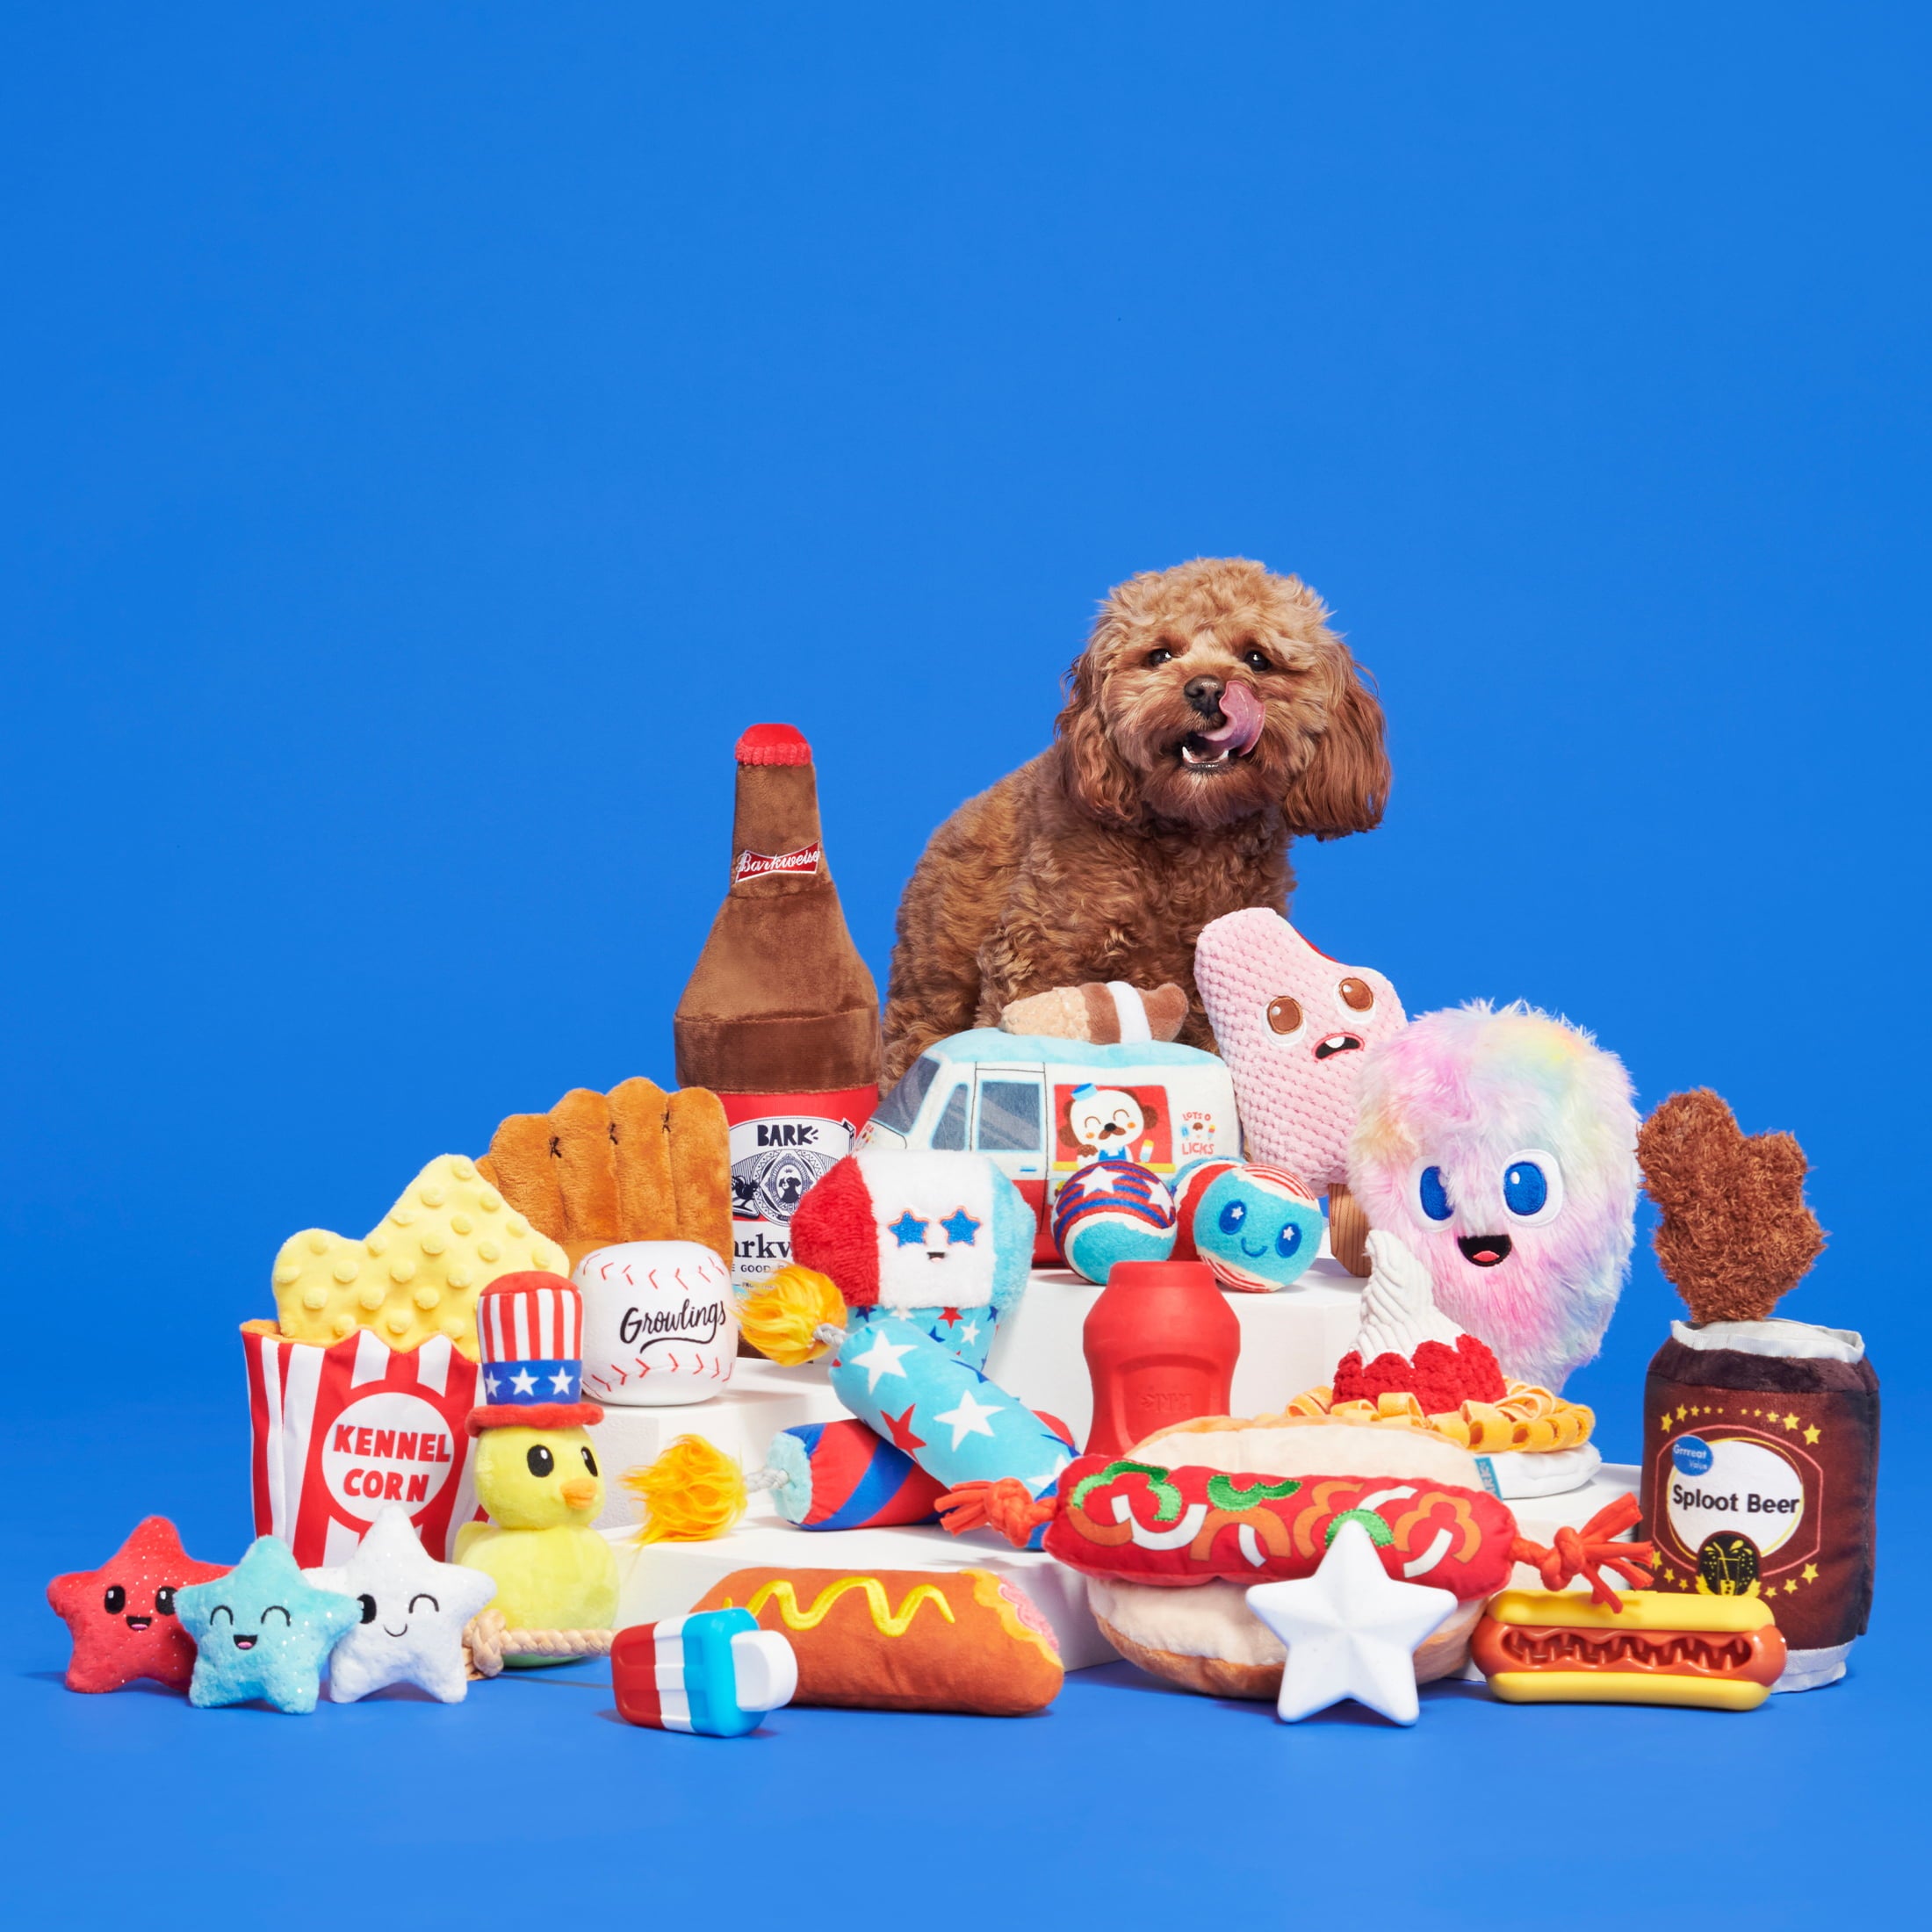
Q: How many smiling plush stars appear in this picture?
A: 3